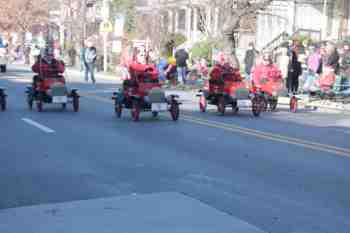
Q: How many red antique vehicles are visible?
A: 4